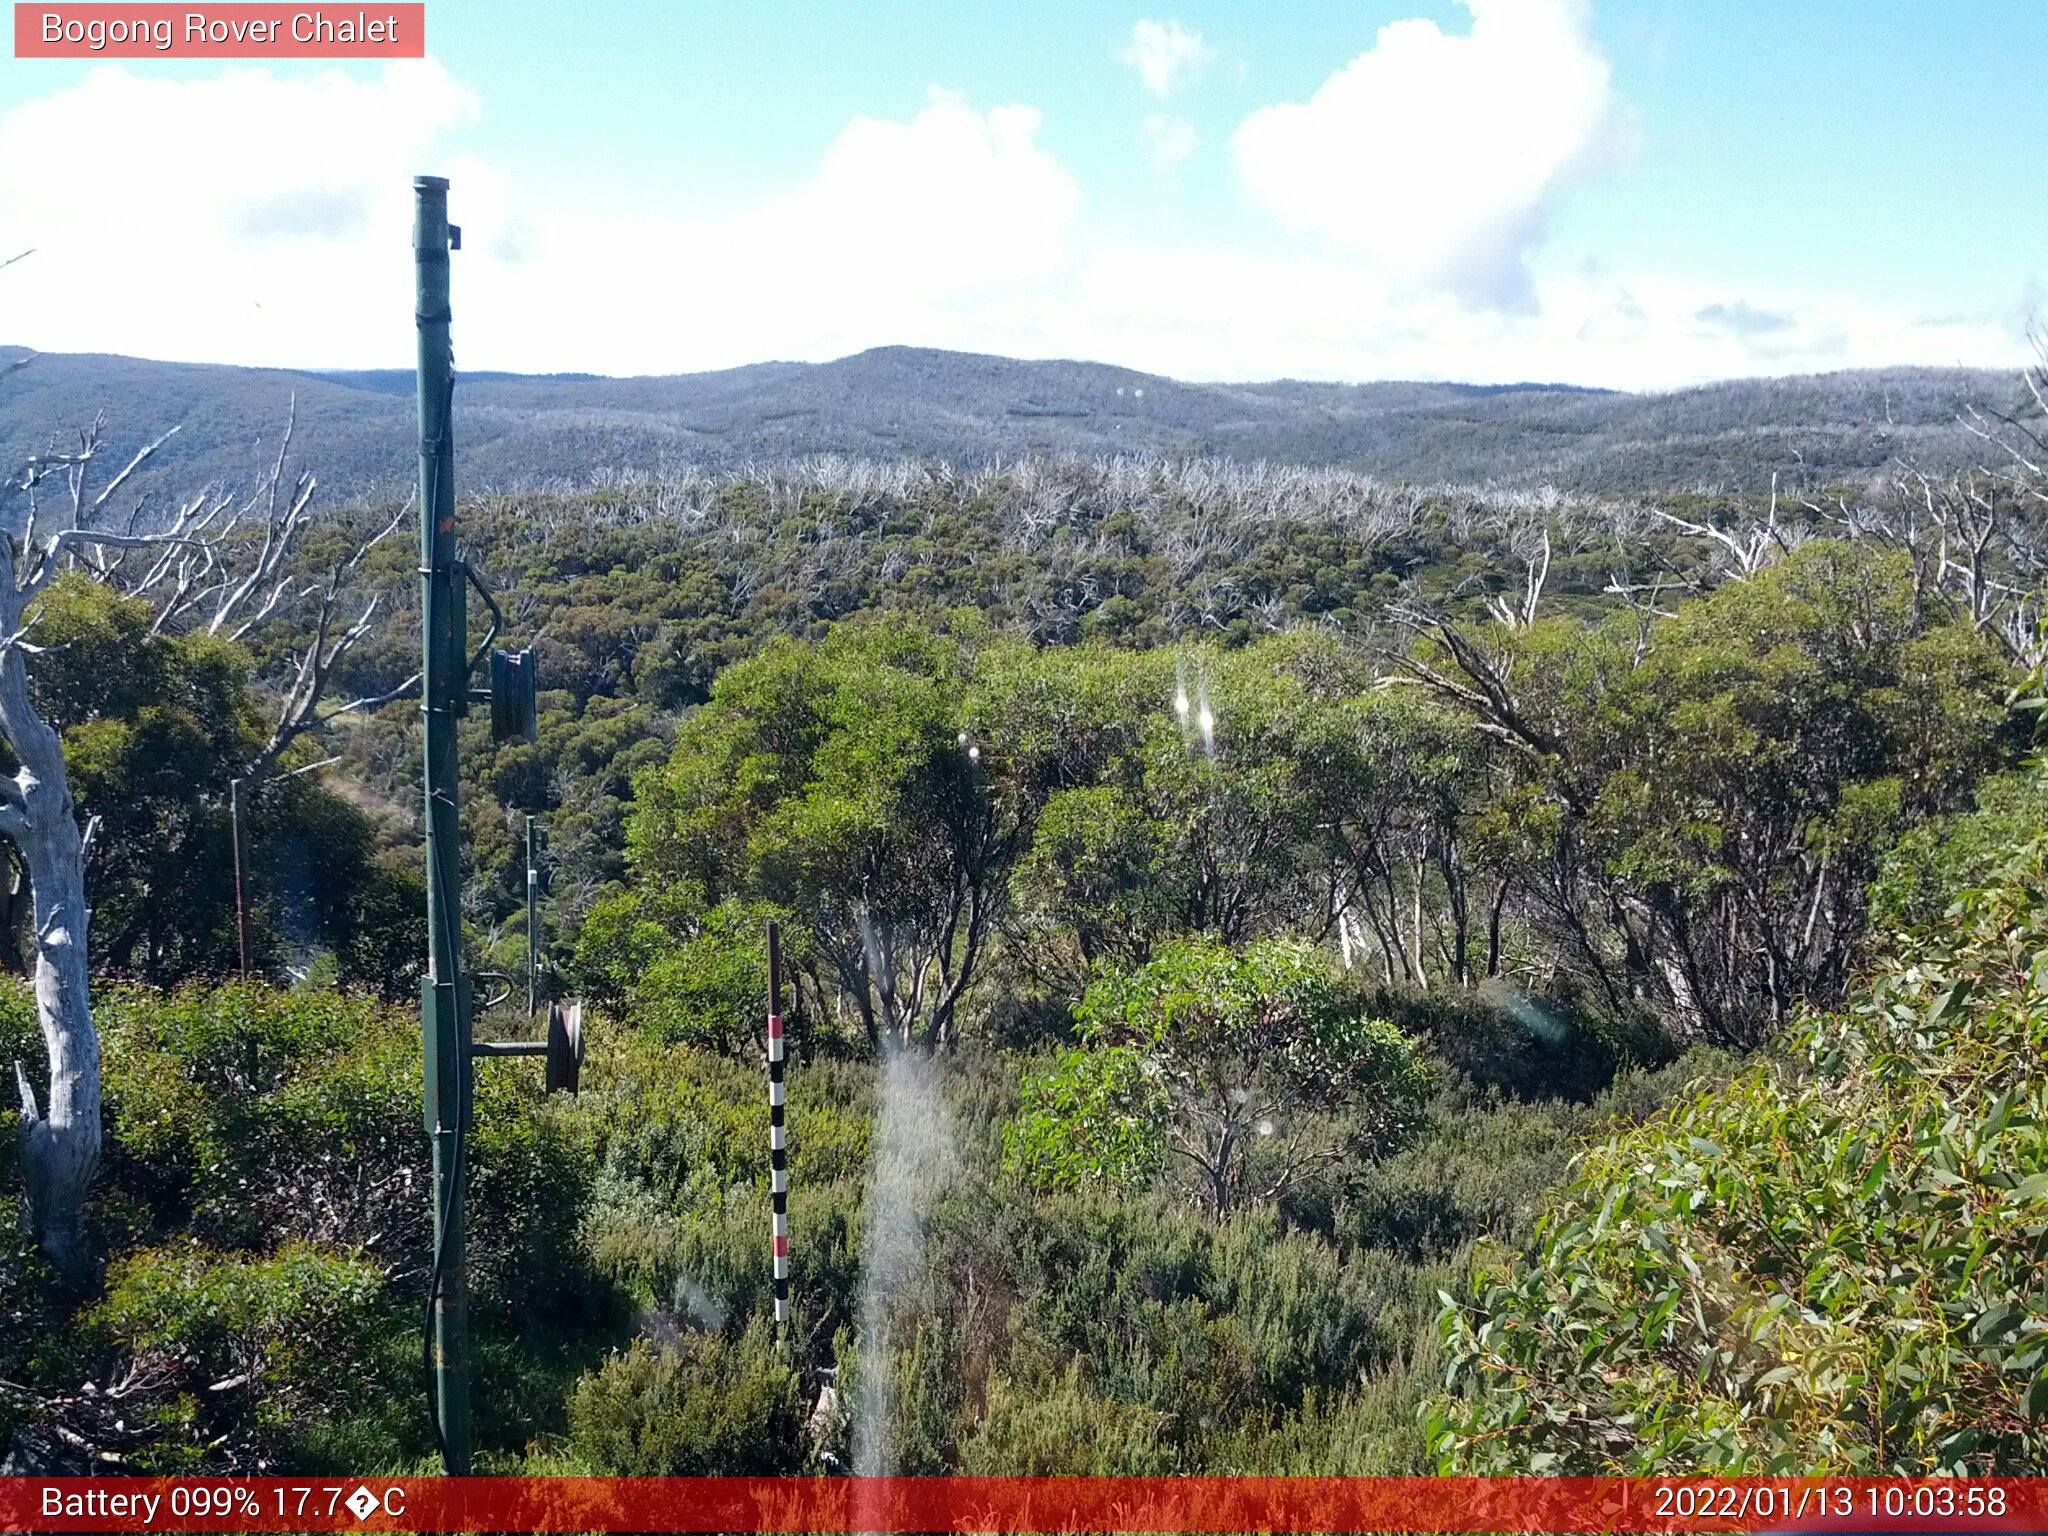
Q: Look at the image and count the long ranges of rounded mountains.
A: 1